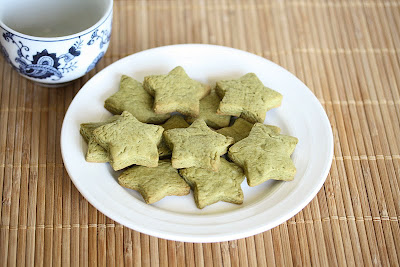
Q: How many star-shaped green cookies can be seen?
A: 12